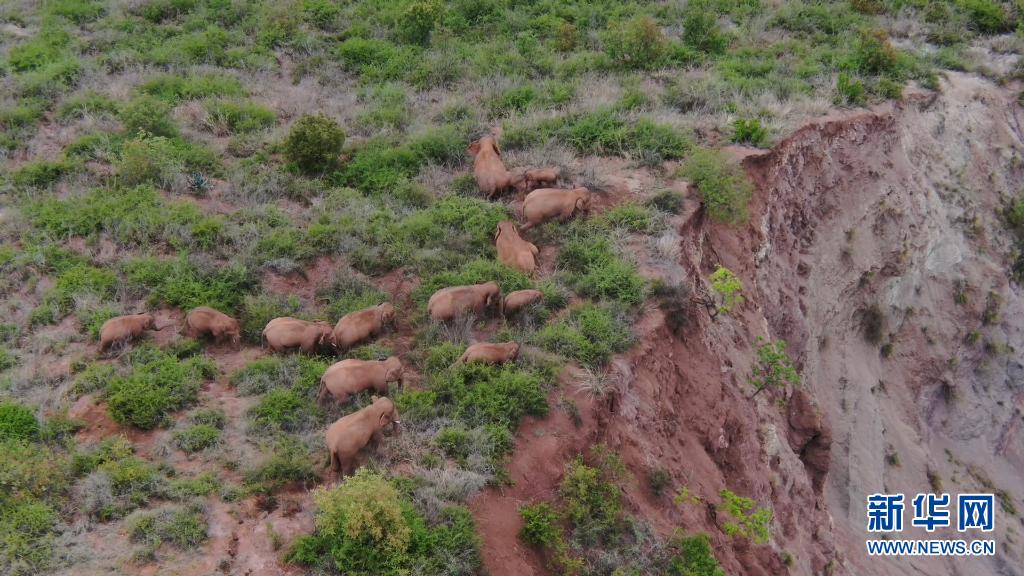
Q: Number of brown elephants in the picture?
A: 13